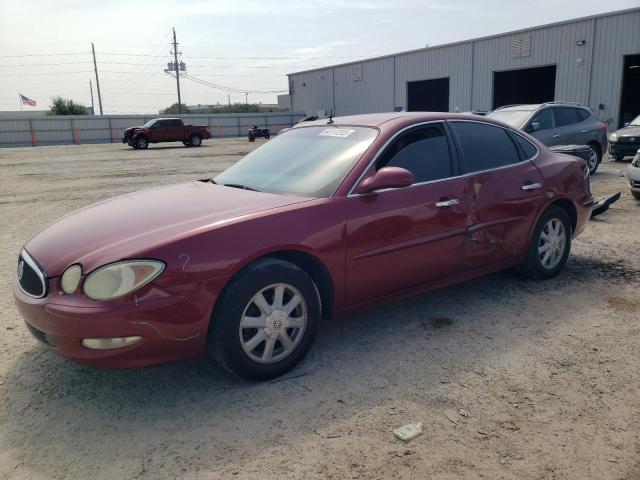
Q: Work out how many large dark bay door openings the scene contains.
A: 3